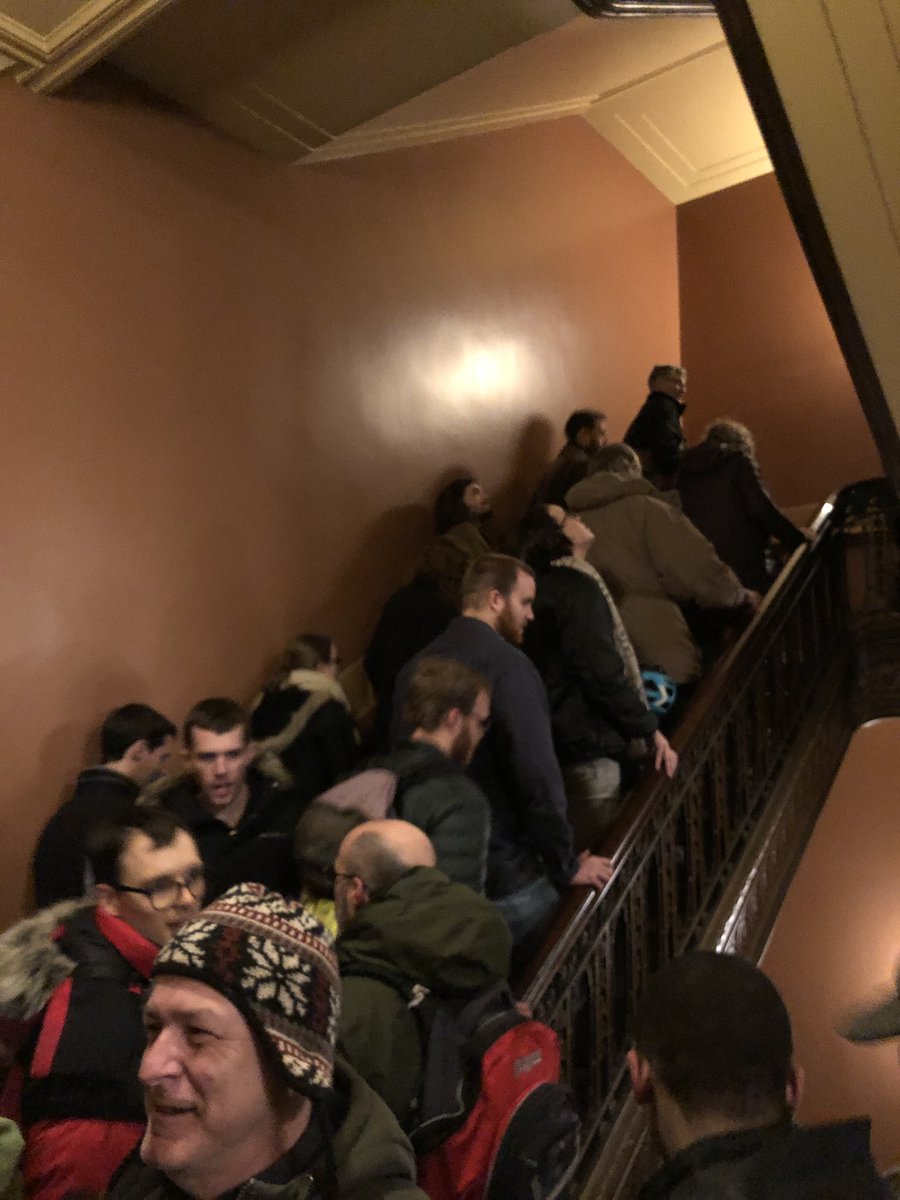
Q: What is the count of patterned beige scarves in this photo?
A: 1